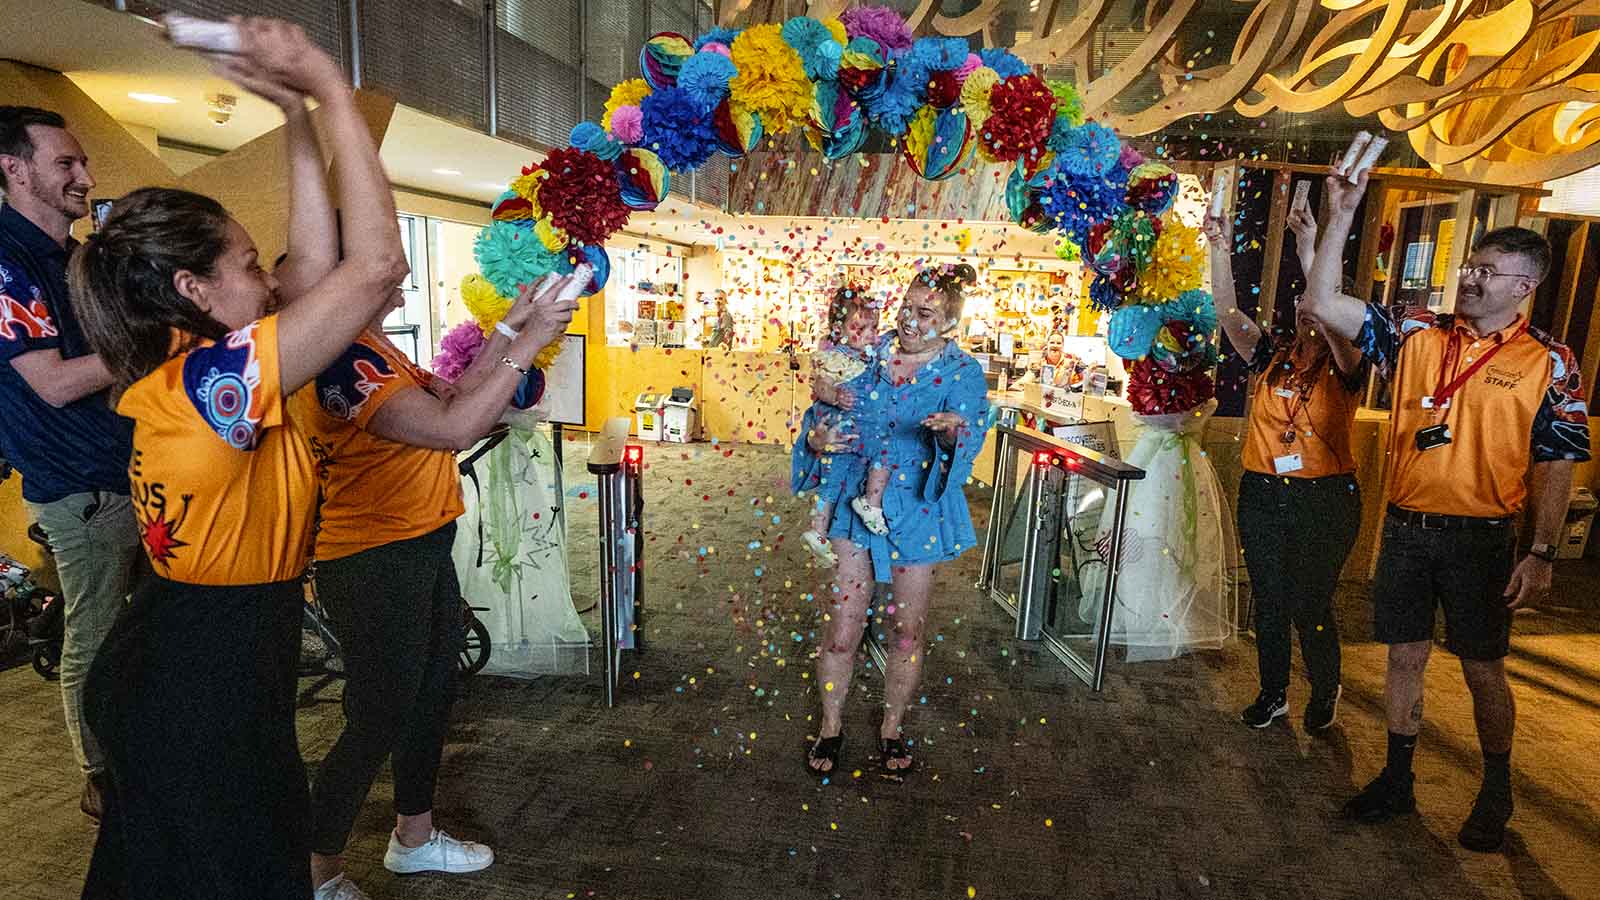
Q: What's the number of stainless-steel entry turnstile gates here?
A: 2